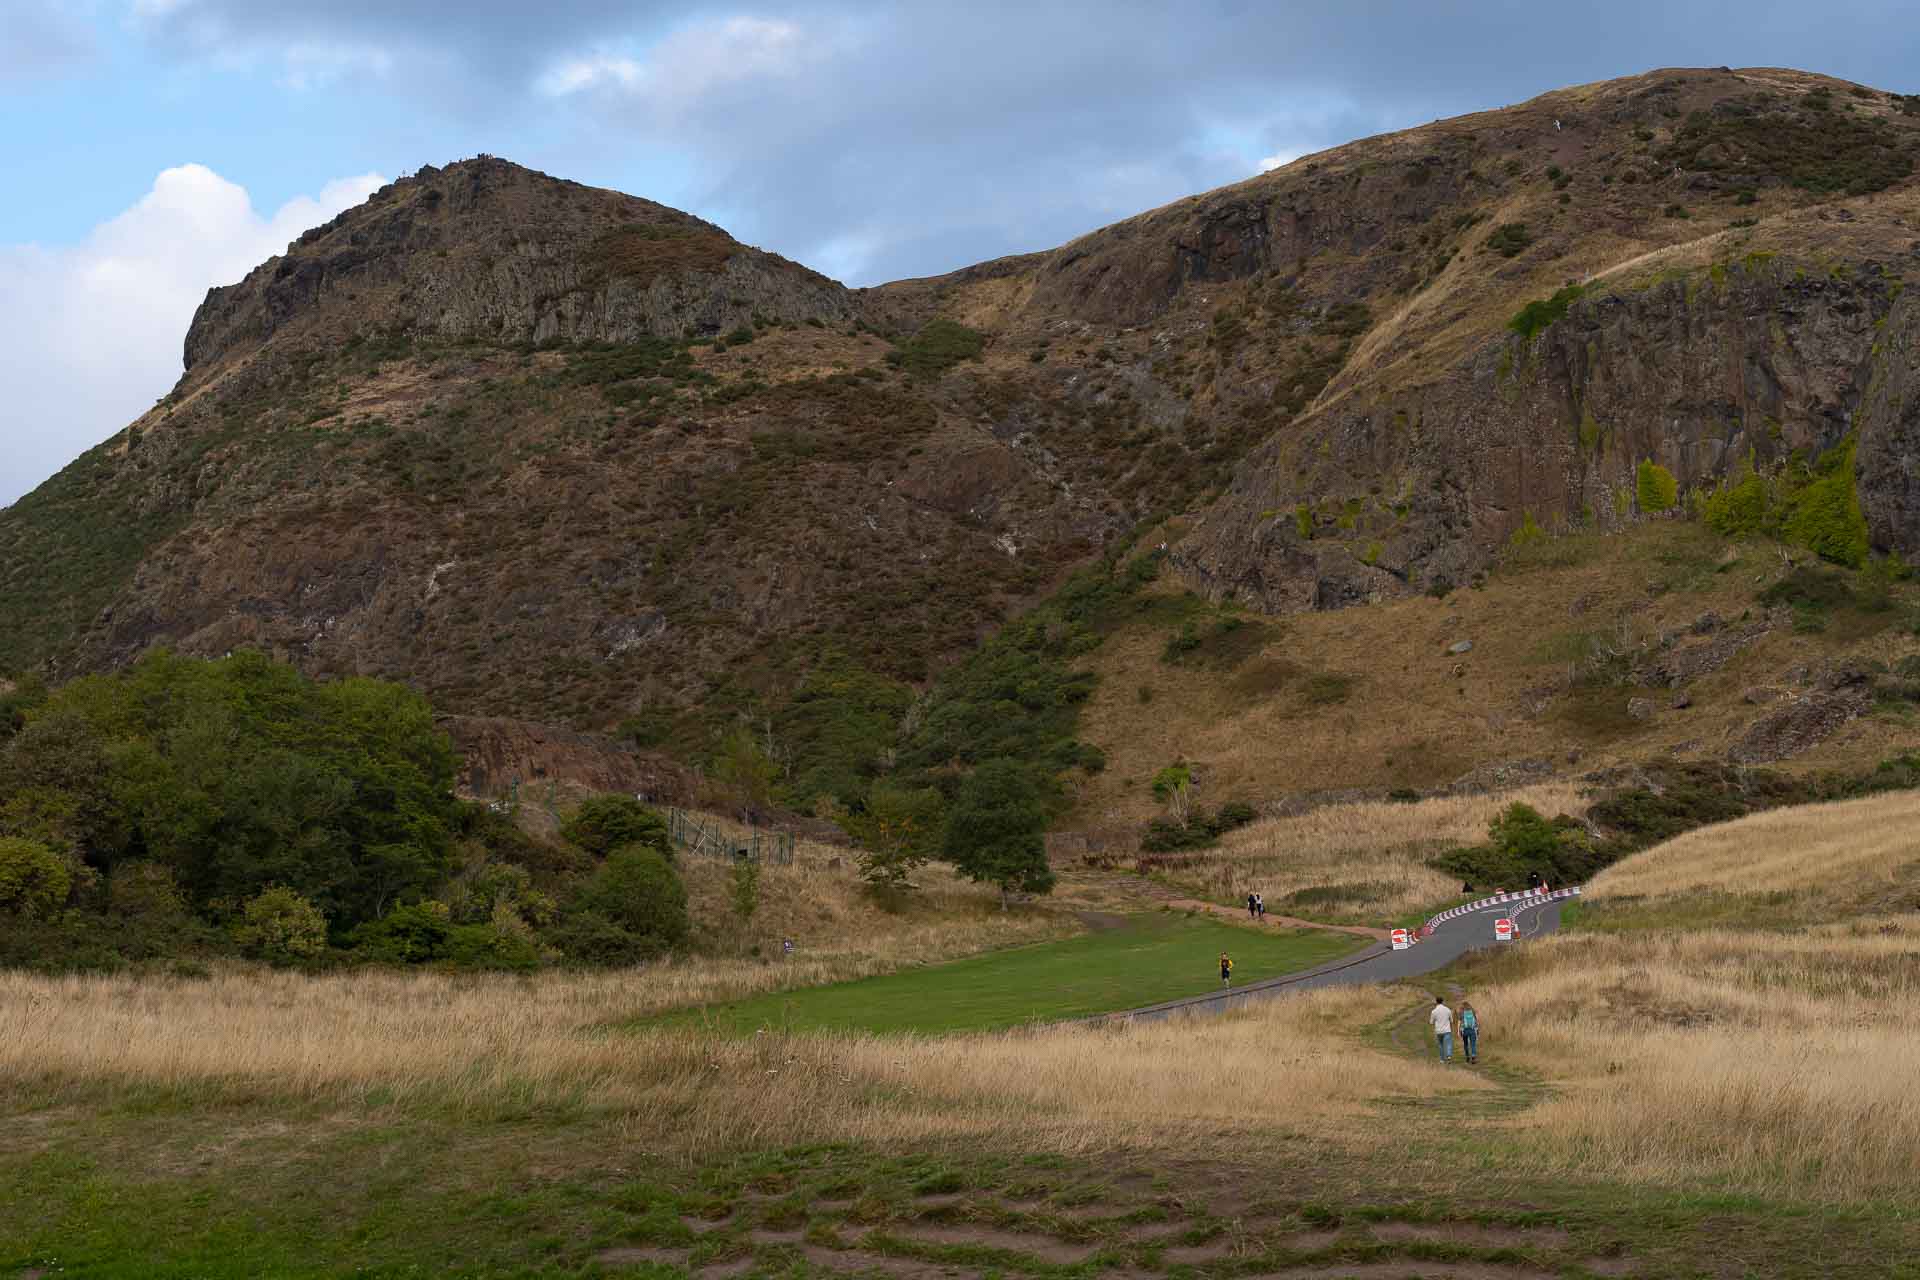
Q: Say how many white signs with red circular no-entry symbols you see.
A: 2